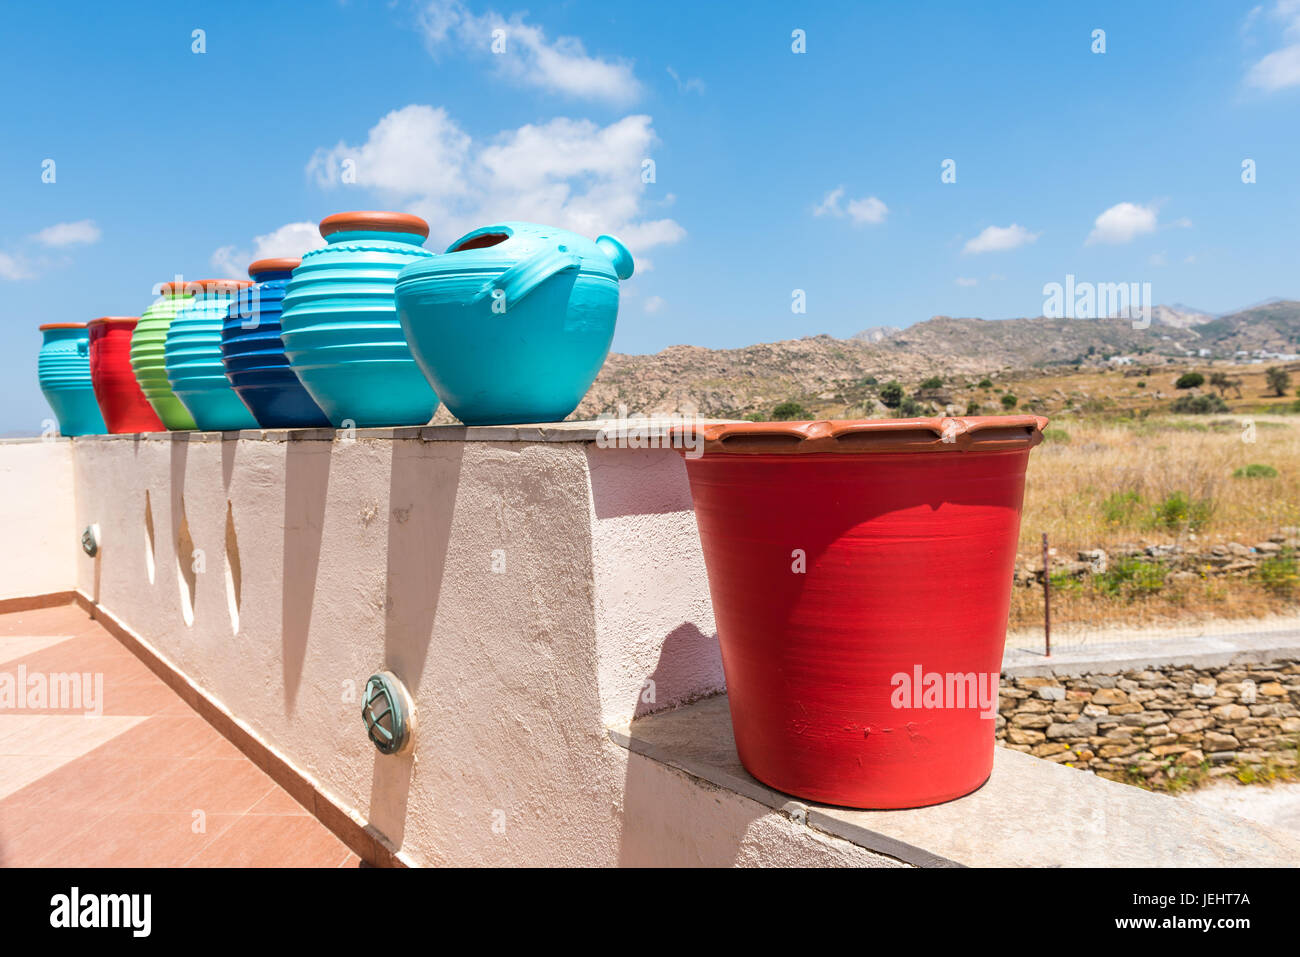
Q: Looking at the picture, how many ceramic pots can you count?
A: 8